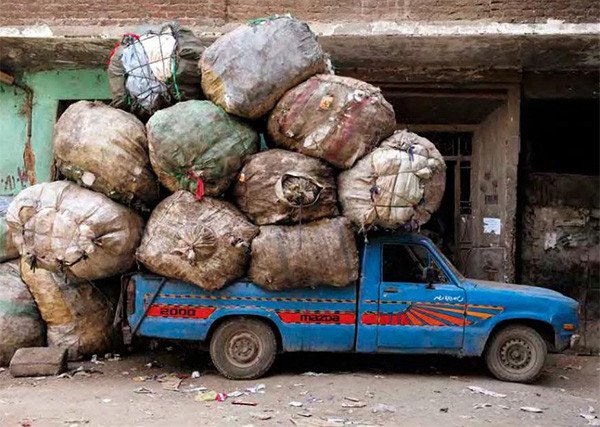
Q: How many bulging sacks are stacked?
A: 13